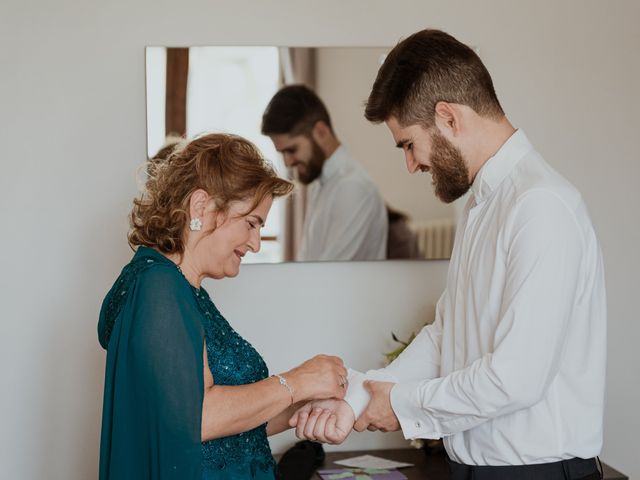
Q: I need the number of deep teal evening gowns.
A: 1